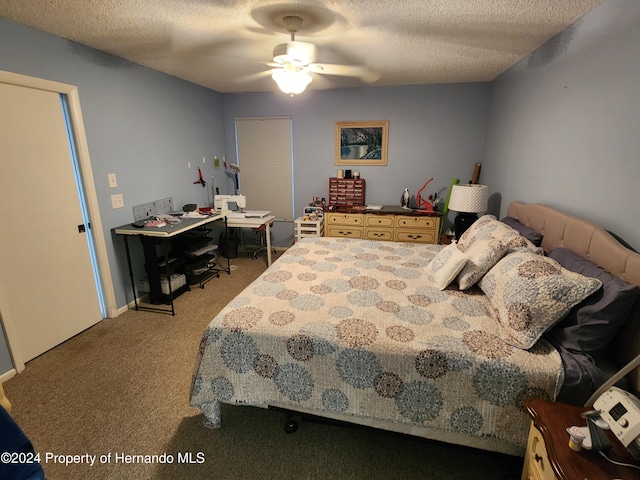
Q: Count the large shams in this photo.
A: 2